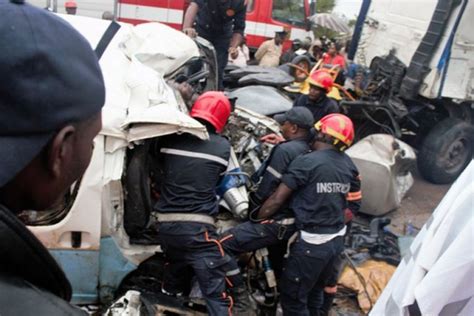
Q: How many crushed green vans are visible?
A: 0